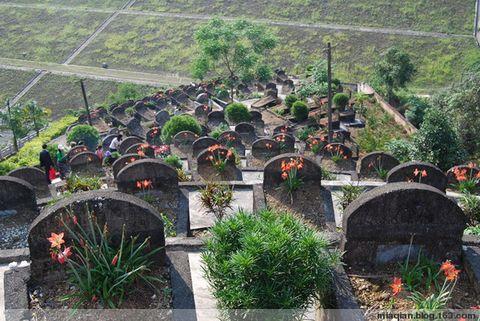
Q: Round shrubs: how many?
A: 6